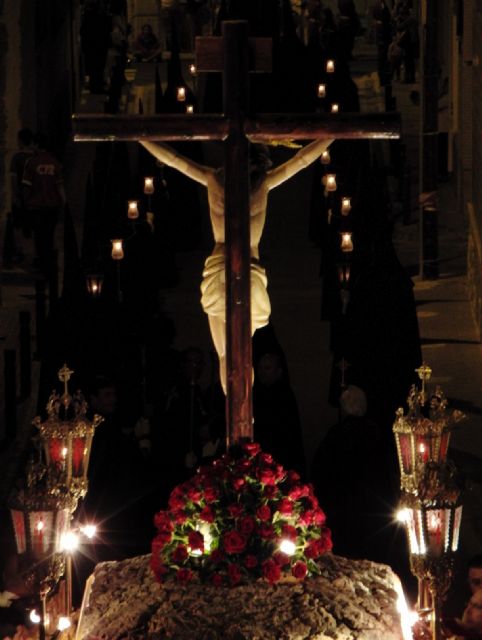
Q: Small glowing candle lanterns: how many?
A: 14